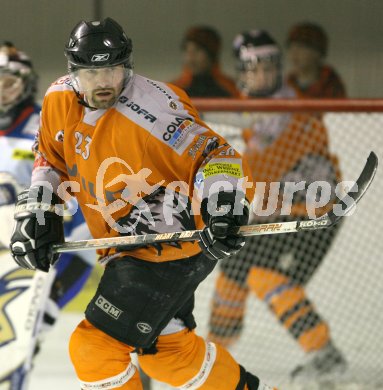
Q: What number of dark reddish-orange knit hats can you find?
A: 2